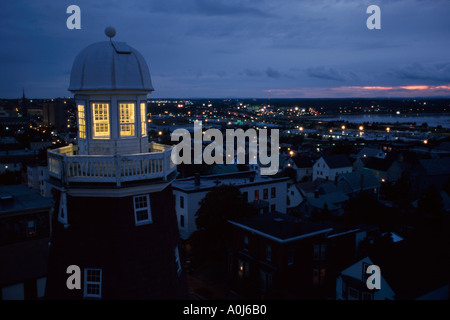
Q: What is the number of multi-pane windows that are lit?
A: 4